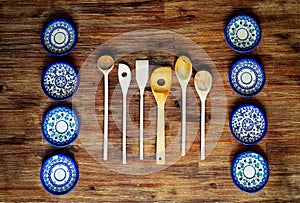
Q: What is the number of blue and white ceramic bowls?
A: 8